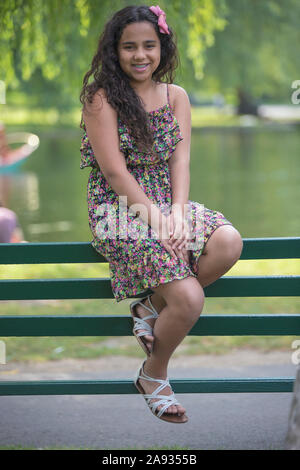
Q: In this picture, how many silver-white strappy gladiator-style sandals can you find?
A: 2